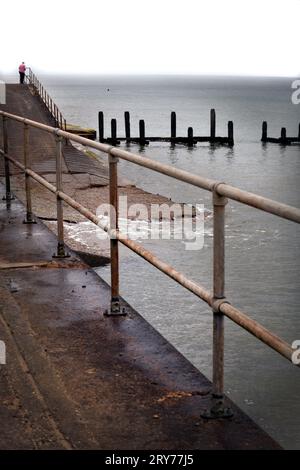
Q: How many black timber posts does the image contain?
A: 11